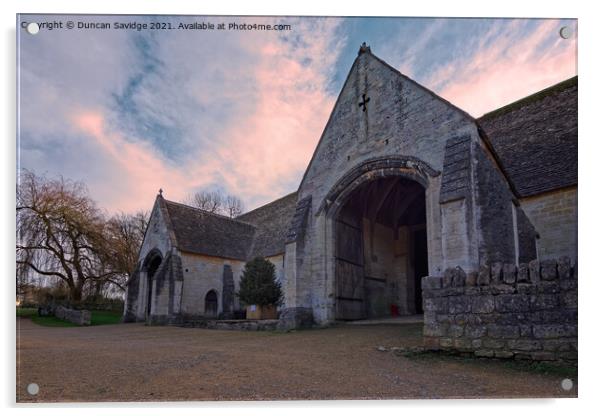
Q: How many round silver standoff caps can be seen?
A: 4